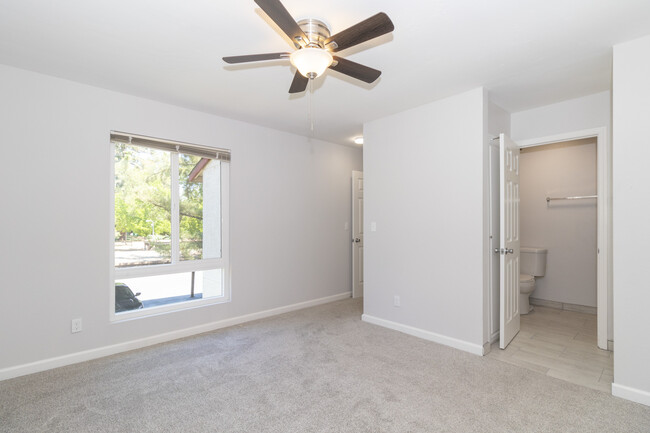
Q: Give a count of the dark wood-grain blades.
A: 5